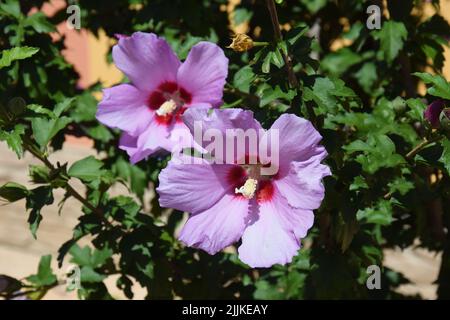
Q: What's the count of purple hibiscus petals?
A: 10